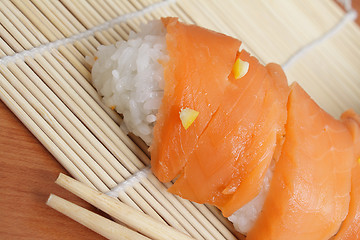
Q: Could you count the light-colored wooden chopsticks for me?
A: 2